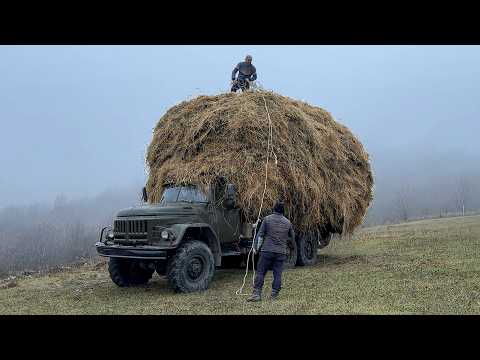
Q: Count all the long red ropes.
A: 0